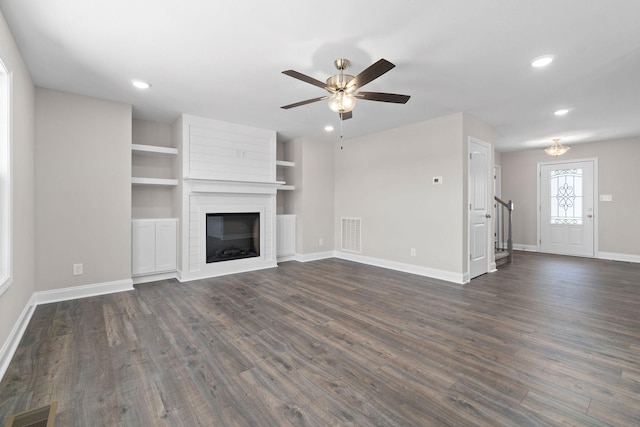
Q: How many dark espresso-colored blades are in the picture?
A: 5